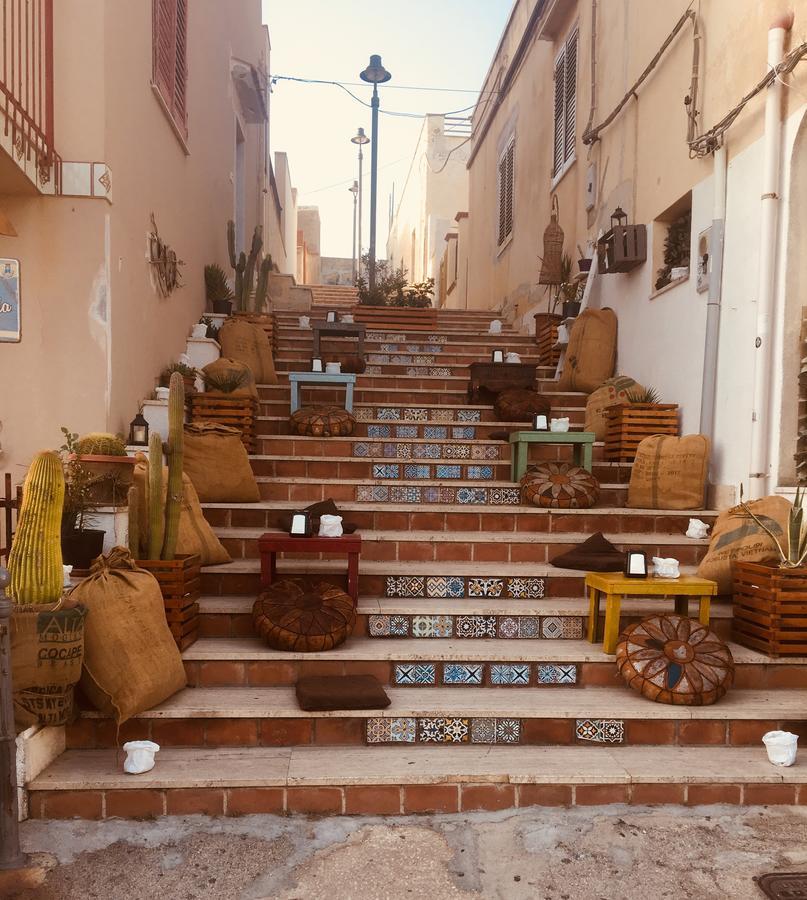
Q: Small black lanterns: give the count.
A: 2